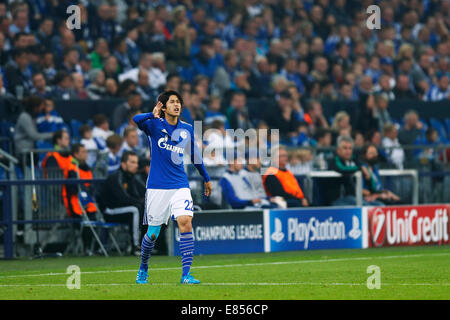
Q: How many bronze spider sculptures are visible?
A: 0